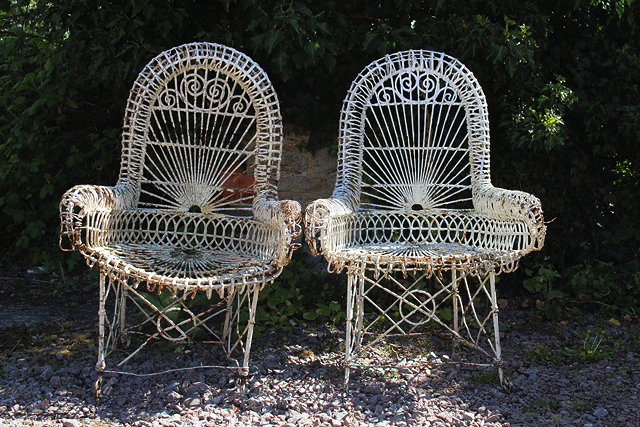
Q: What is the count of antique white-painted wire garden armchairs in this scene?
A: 2